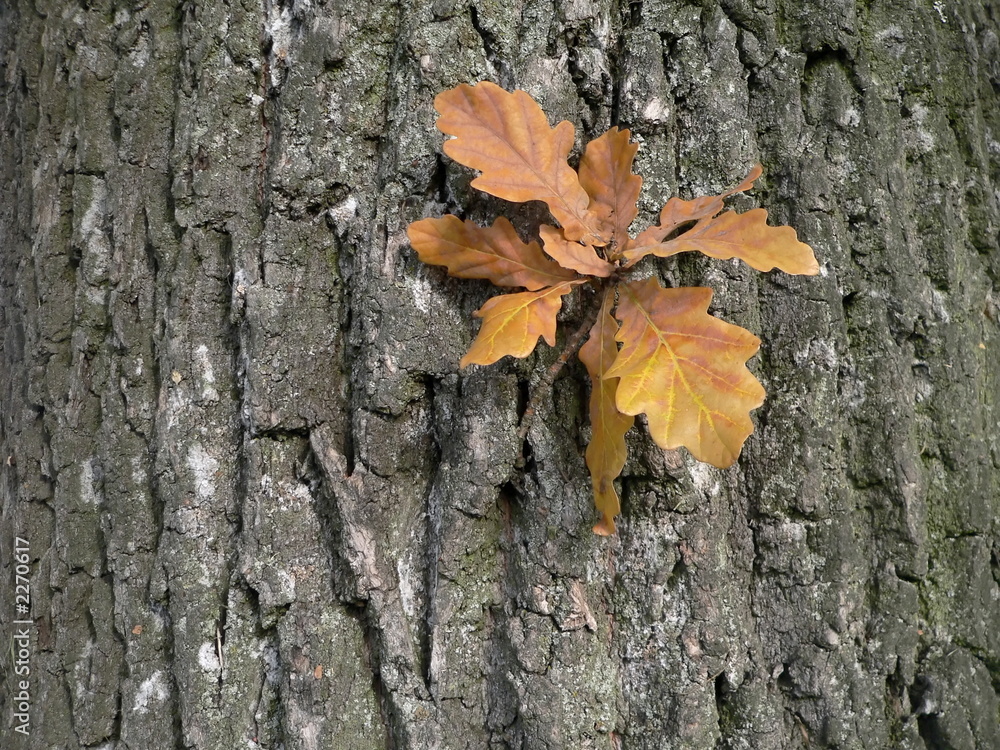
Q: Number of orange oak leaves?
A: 9